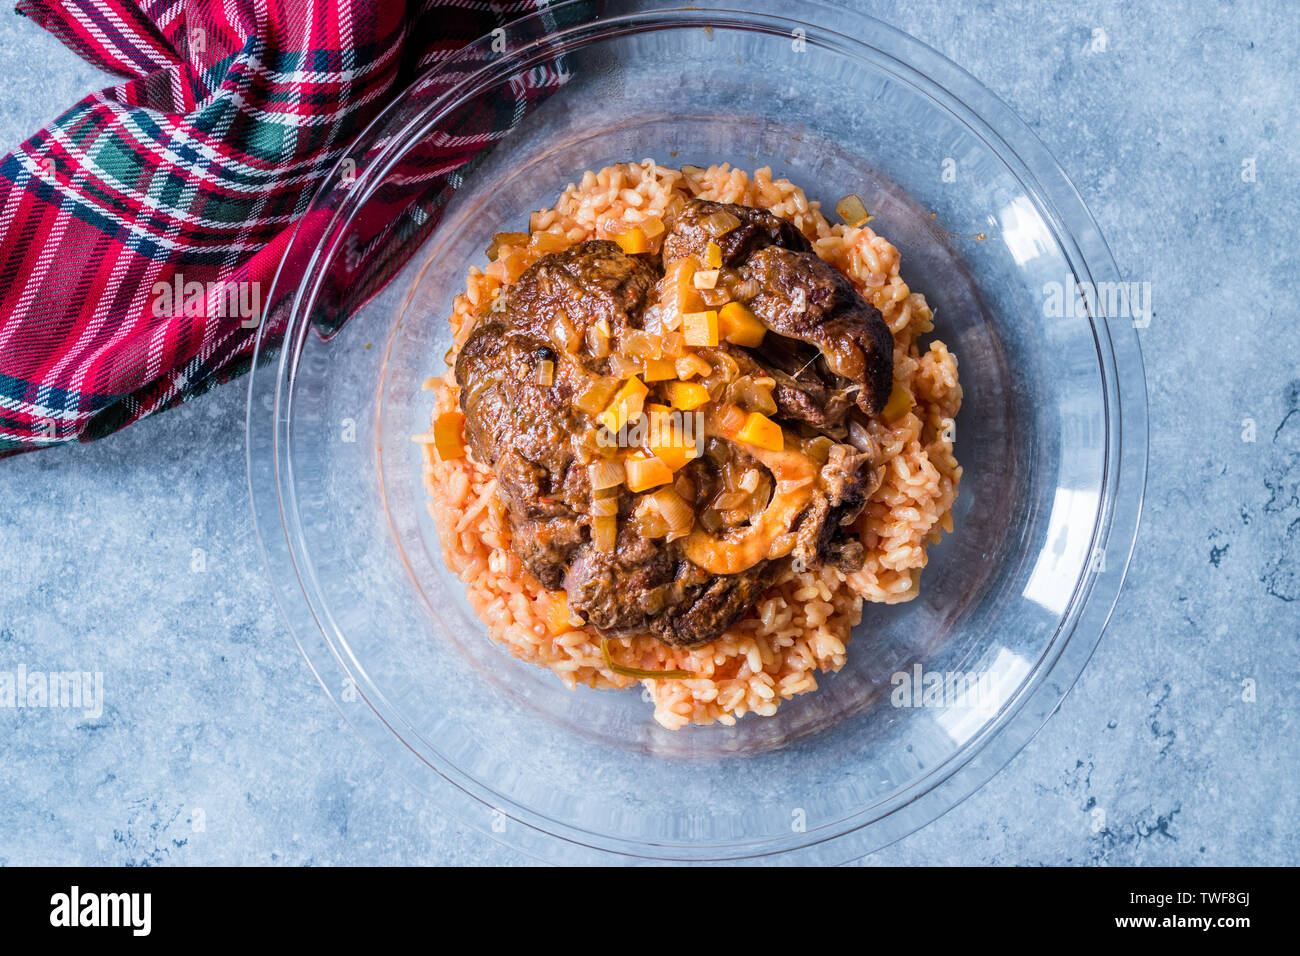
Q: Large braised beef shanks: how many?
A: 1